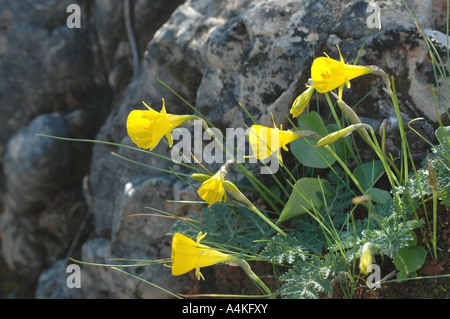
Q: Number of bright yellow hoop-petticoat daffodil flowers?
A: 5